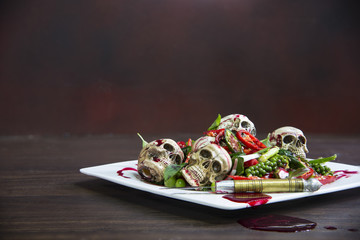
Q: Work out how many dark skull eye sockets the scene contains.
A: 7